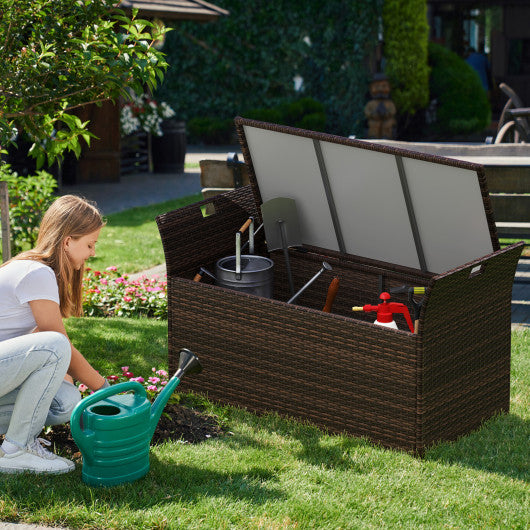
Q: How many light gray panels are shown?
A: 3